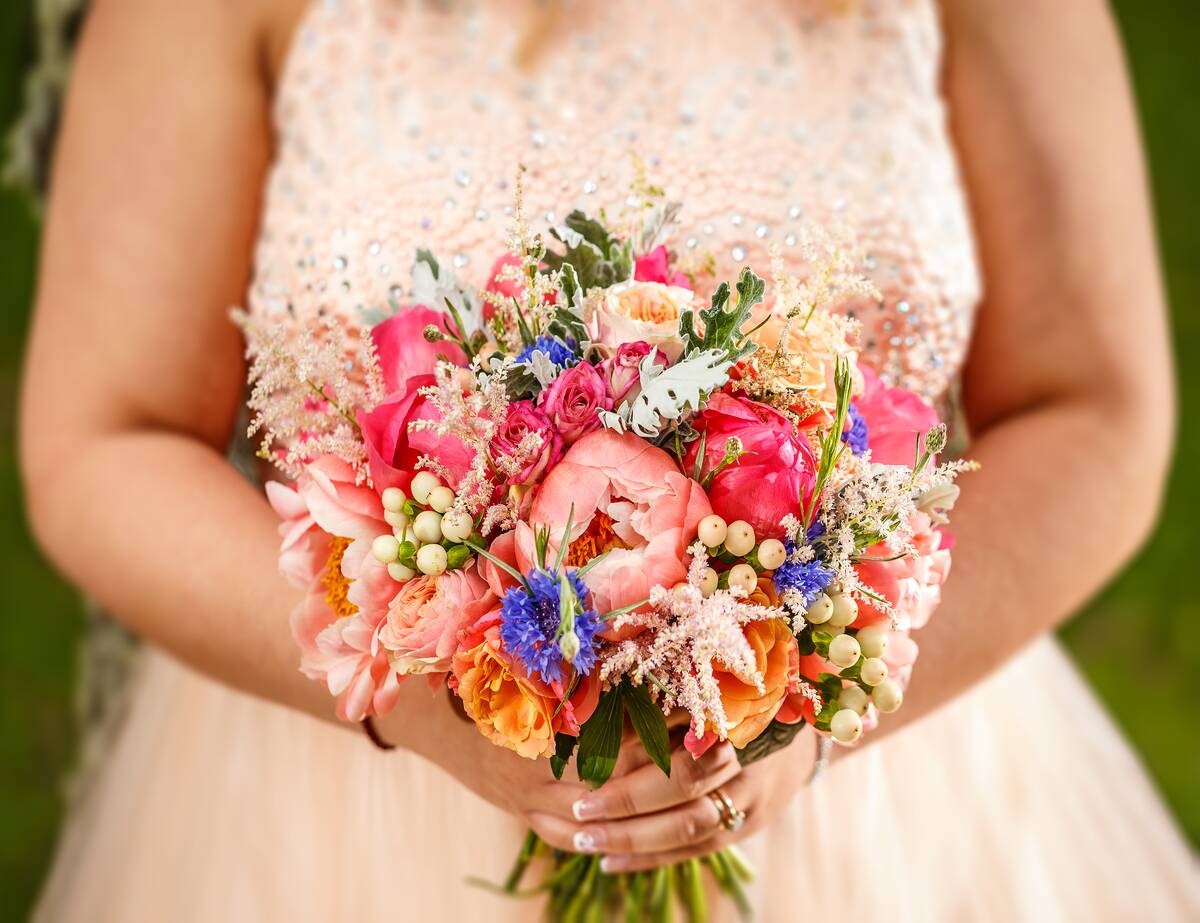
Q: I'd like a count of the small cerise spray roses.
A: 3